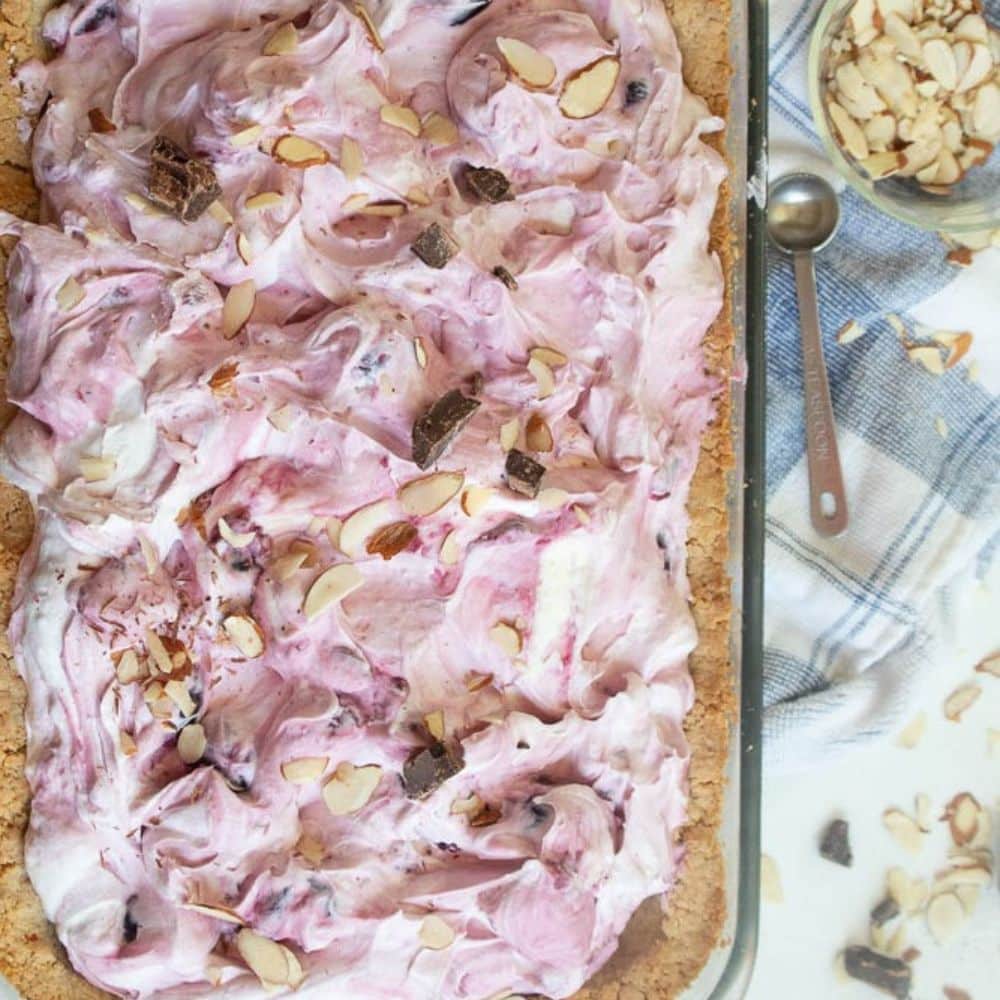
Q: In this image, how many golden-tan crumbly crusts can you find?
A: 1